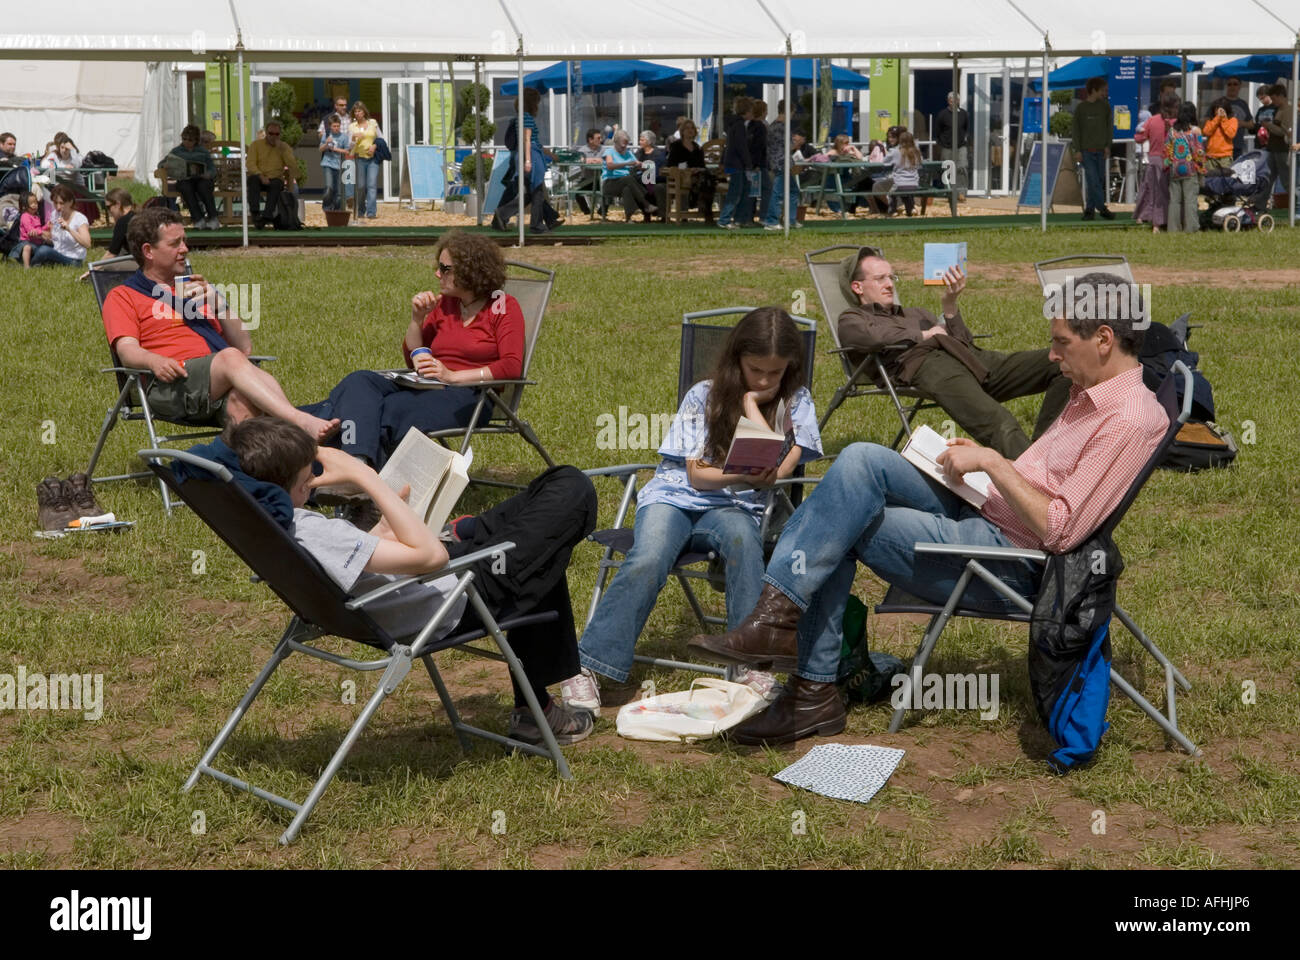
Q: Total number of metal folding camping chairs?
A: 7